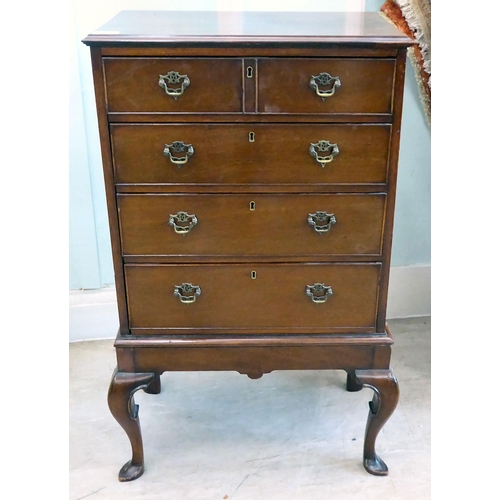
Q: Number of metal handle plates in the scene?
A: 8